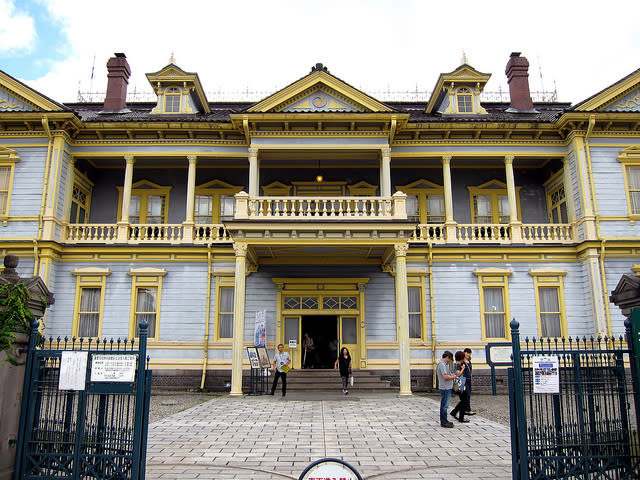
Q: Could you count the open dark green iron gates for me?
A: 2